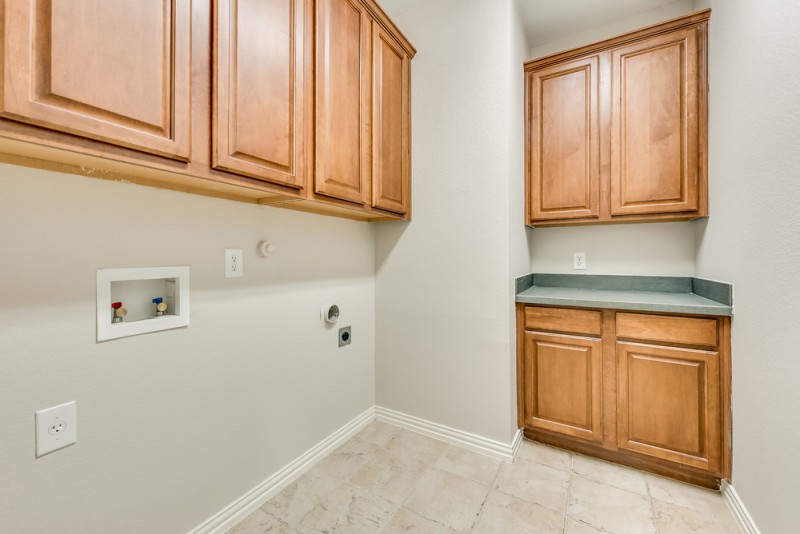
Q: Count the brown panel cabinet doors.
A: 8